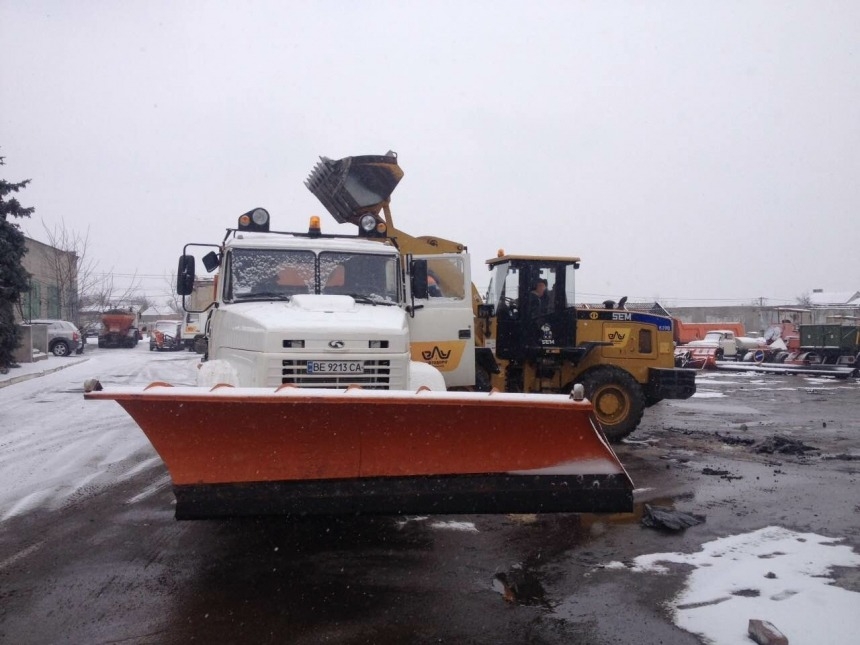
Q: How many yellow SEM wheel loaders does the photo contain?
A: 1